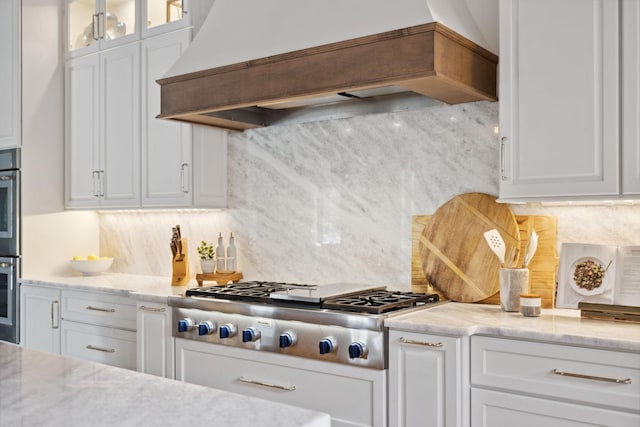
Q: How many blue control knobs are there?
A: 7